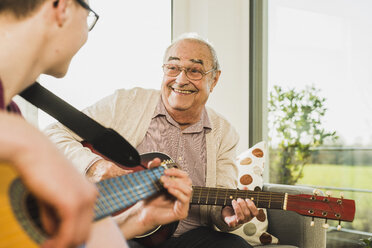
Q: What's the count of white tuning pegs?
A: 6